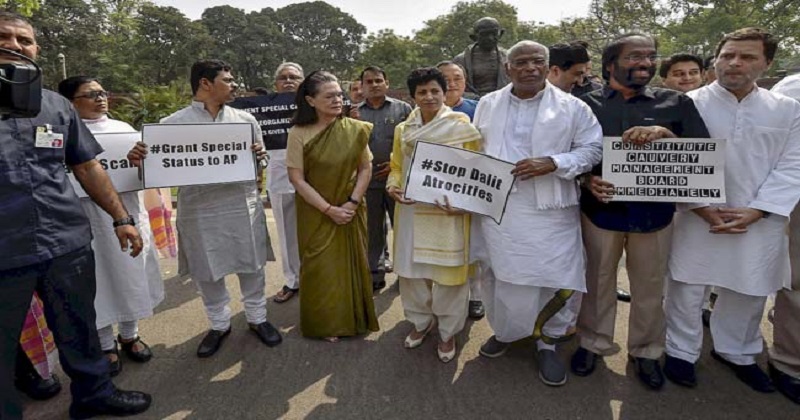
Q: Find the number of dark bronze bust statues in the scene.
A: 1